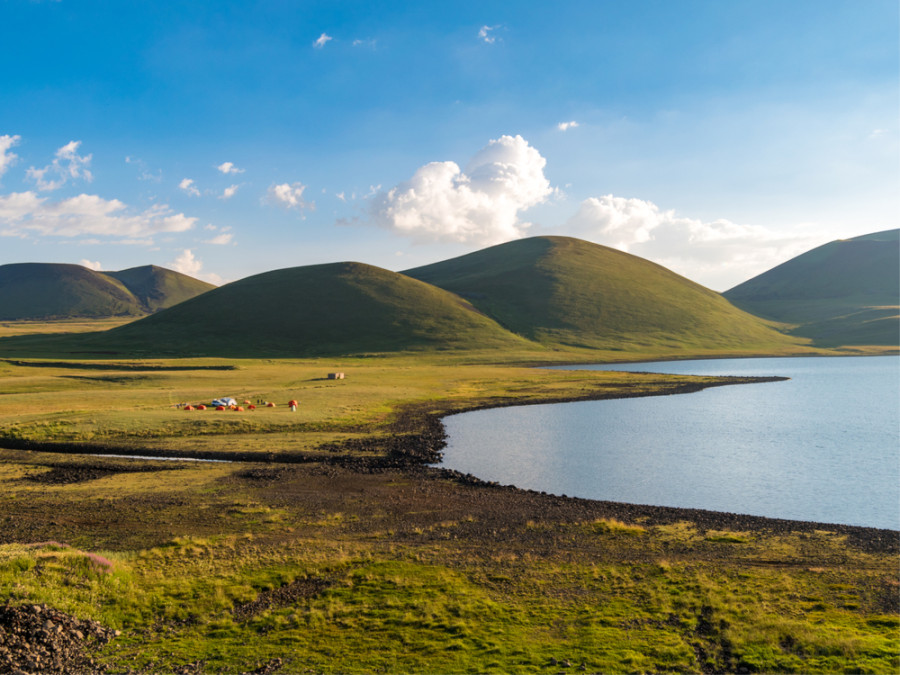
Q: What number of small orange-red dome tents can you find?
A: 9